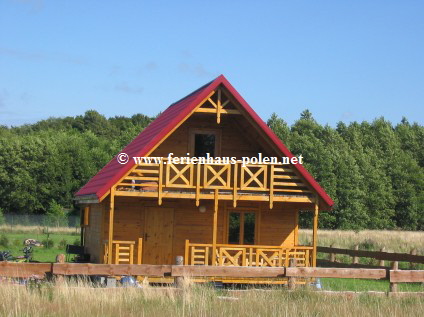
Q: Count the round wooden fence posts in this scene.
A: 8